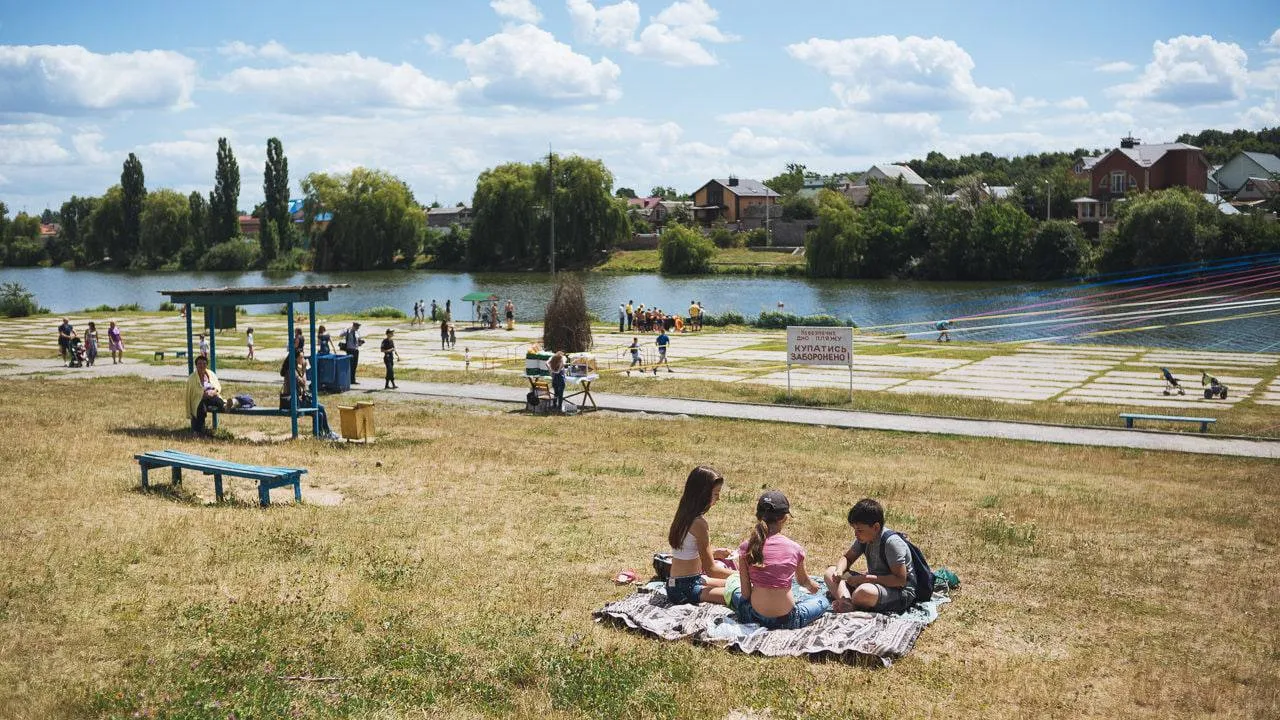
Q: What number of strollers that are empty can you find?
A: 2